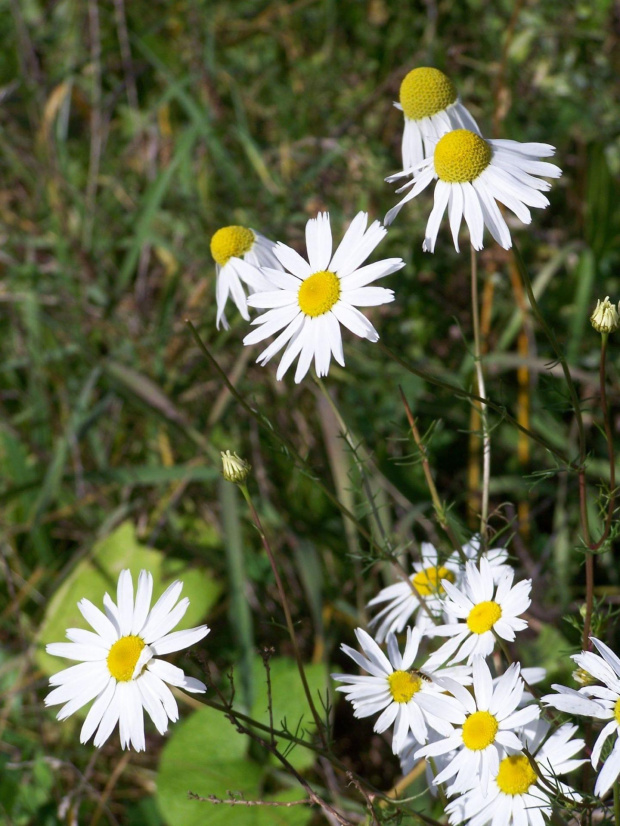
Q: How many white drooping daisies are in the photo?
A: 3